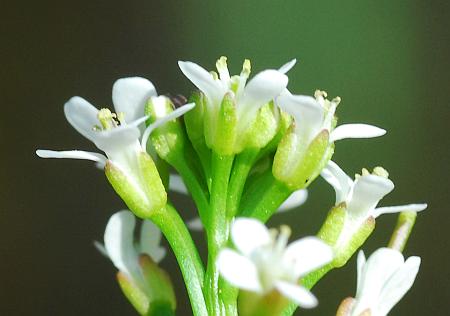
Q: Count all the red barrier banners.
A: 0